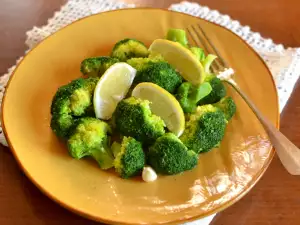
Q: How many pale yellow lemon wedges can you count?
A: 3